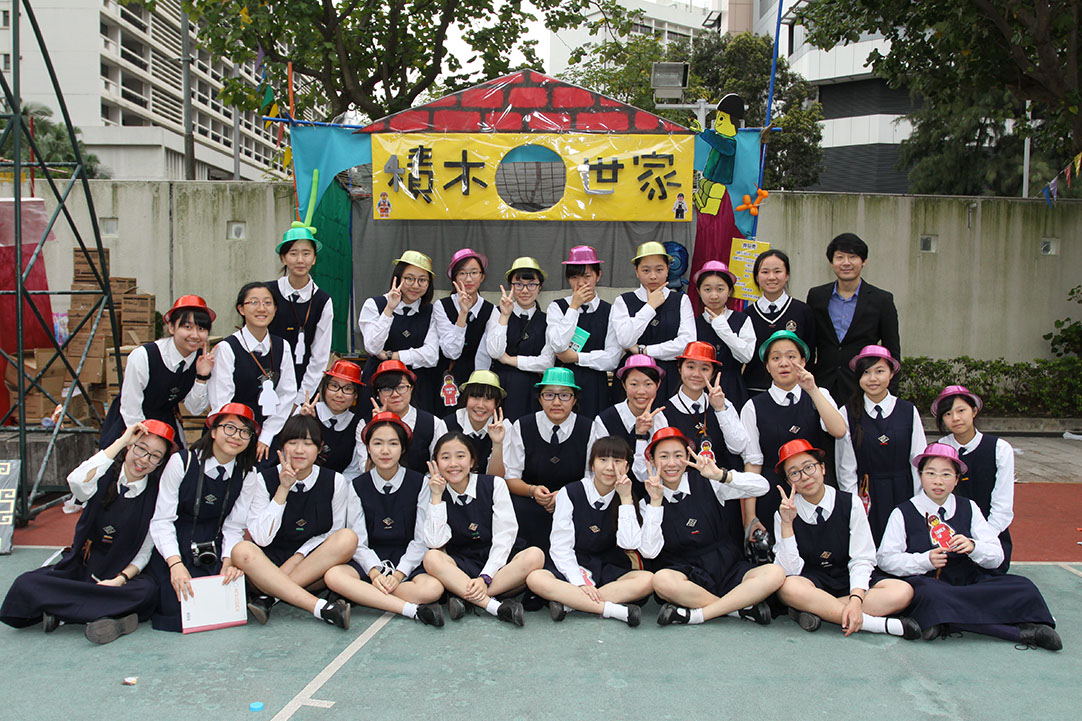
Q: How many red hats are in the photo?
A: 9